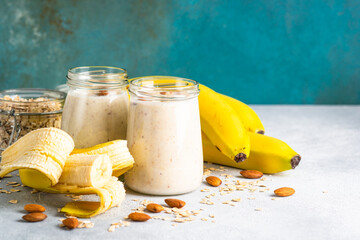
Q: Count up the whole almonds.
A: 9